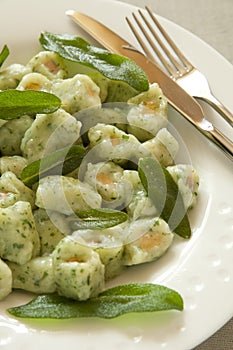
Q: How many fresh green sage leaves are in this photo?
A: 7